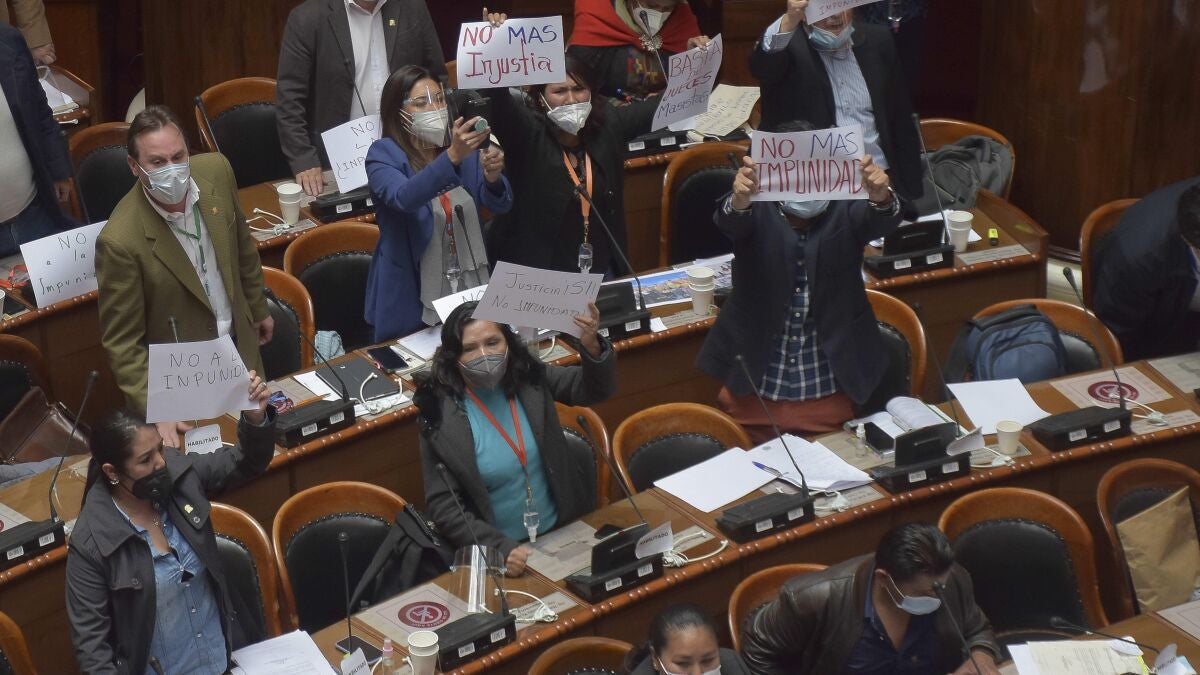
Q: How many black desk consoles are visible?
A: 11